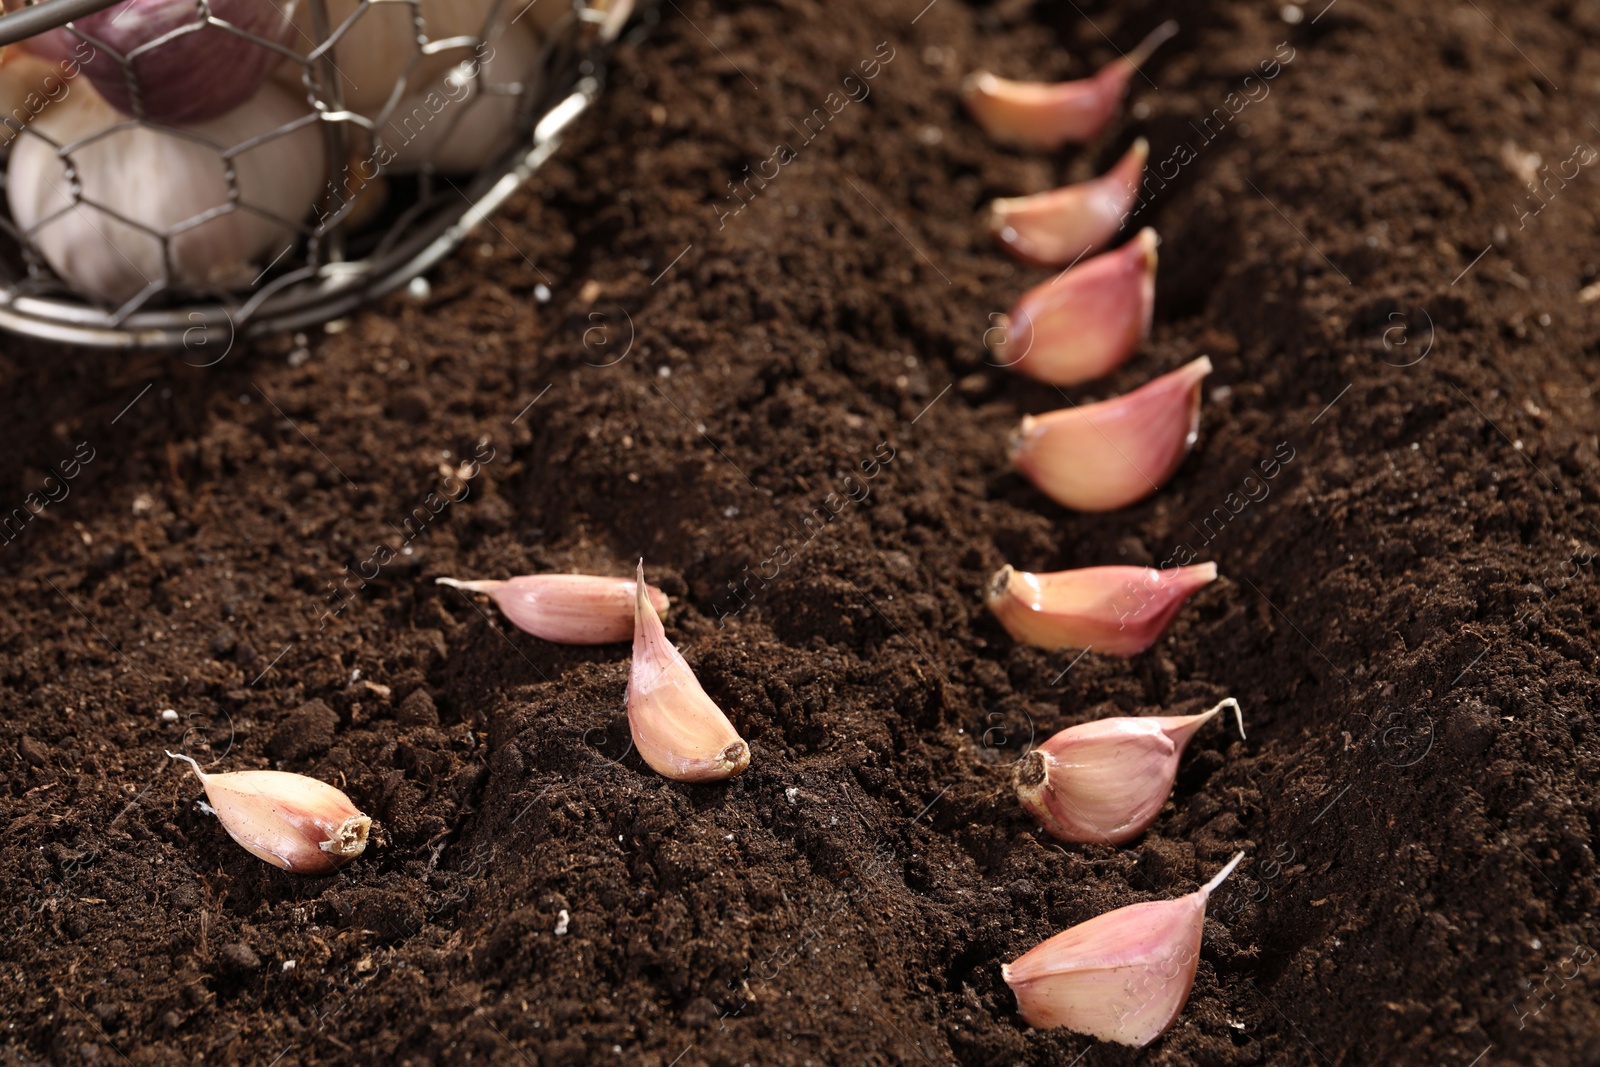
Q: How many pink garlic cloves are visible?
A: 10